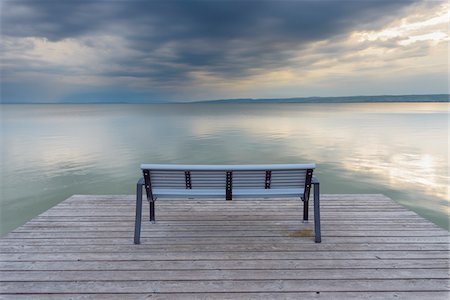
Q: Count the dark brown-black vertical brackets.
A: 5